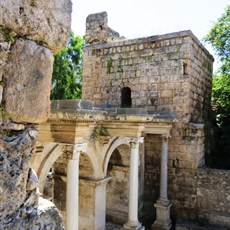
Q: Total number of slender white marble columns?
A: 3